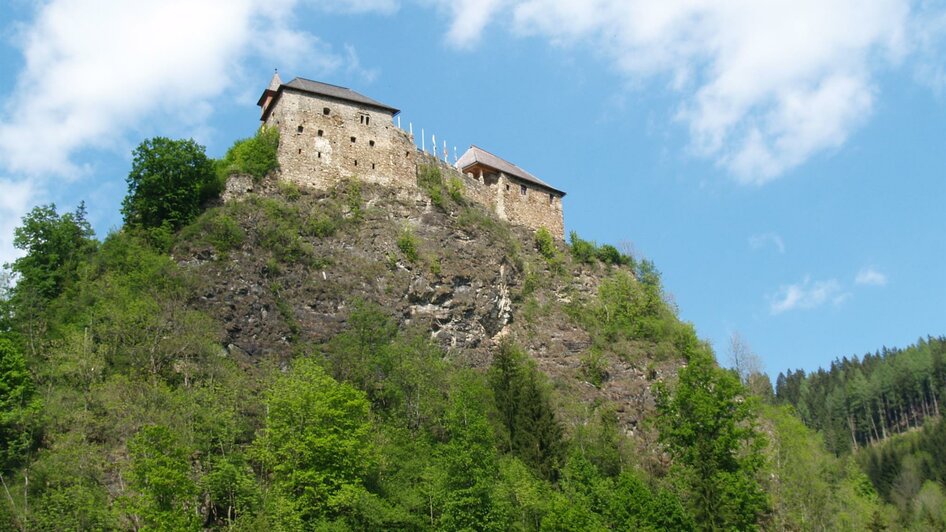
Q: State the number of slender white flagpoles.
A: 6